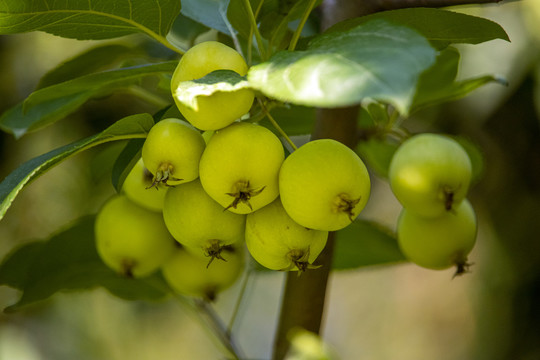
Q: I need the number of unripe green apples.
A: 11